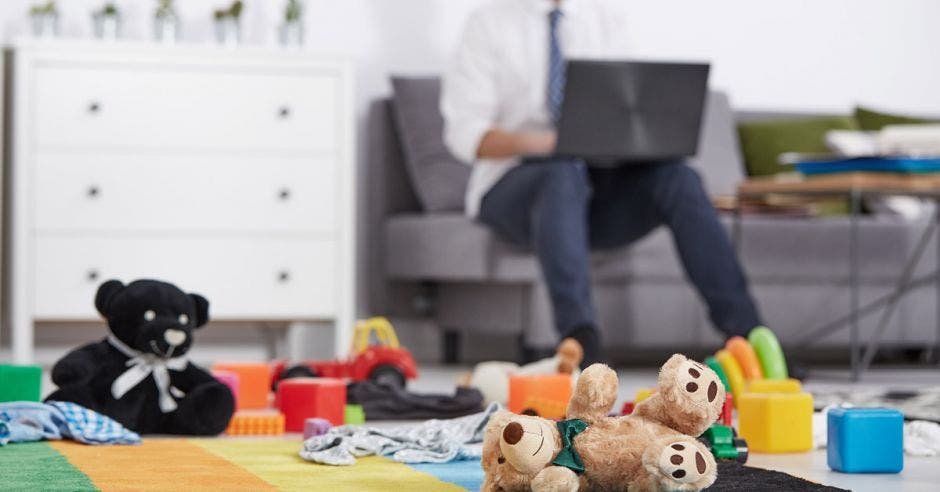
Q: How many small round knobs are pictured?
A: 6